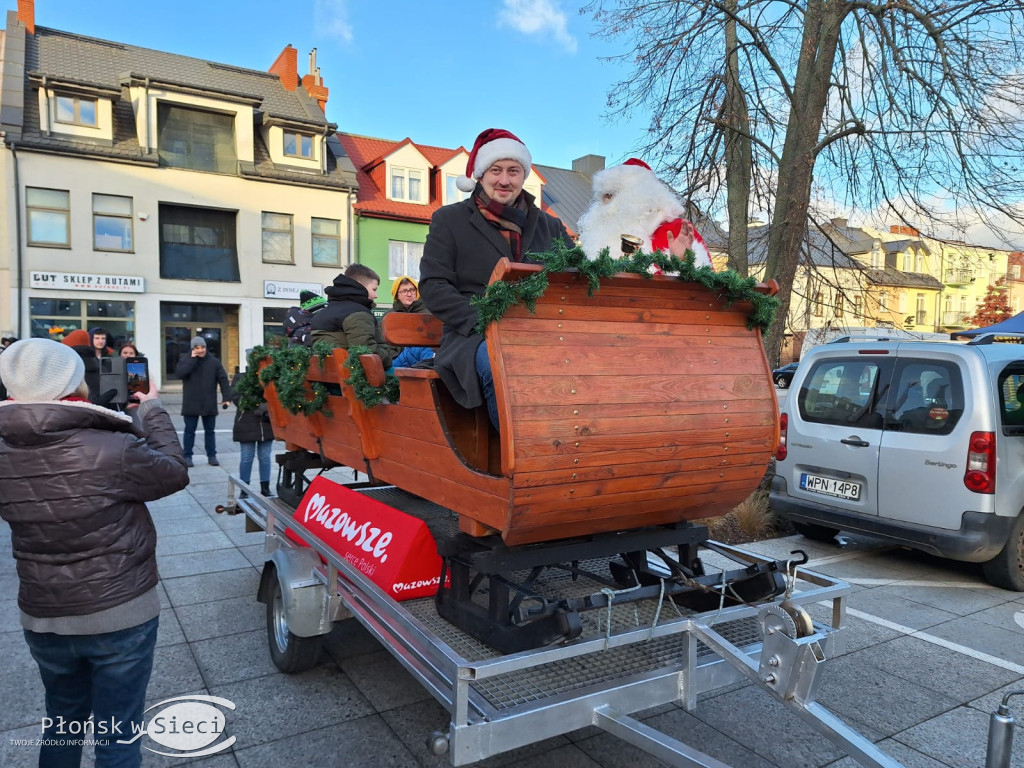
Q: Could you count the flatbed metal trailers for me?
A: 1